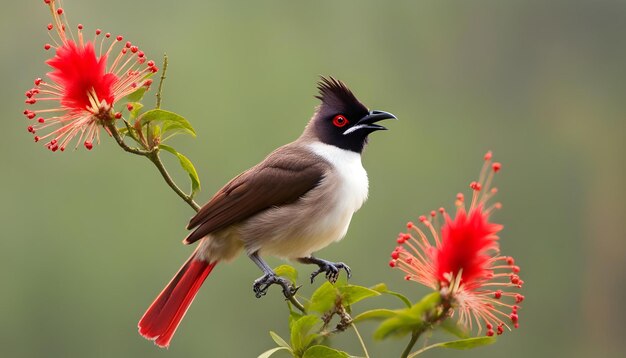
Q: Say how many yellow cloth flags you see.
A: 0